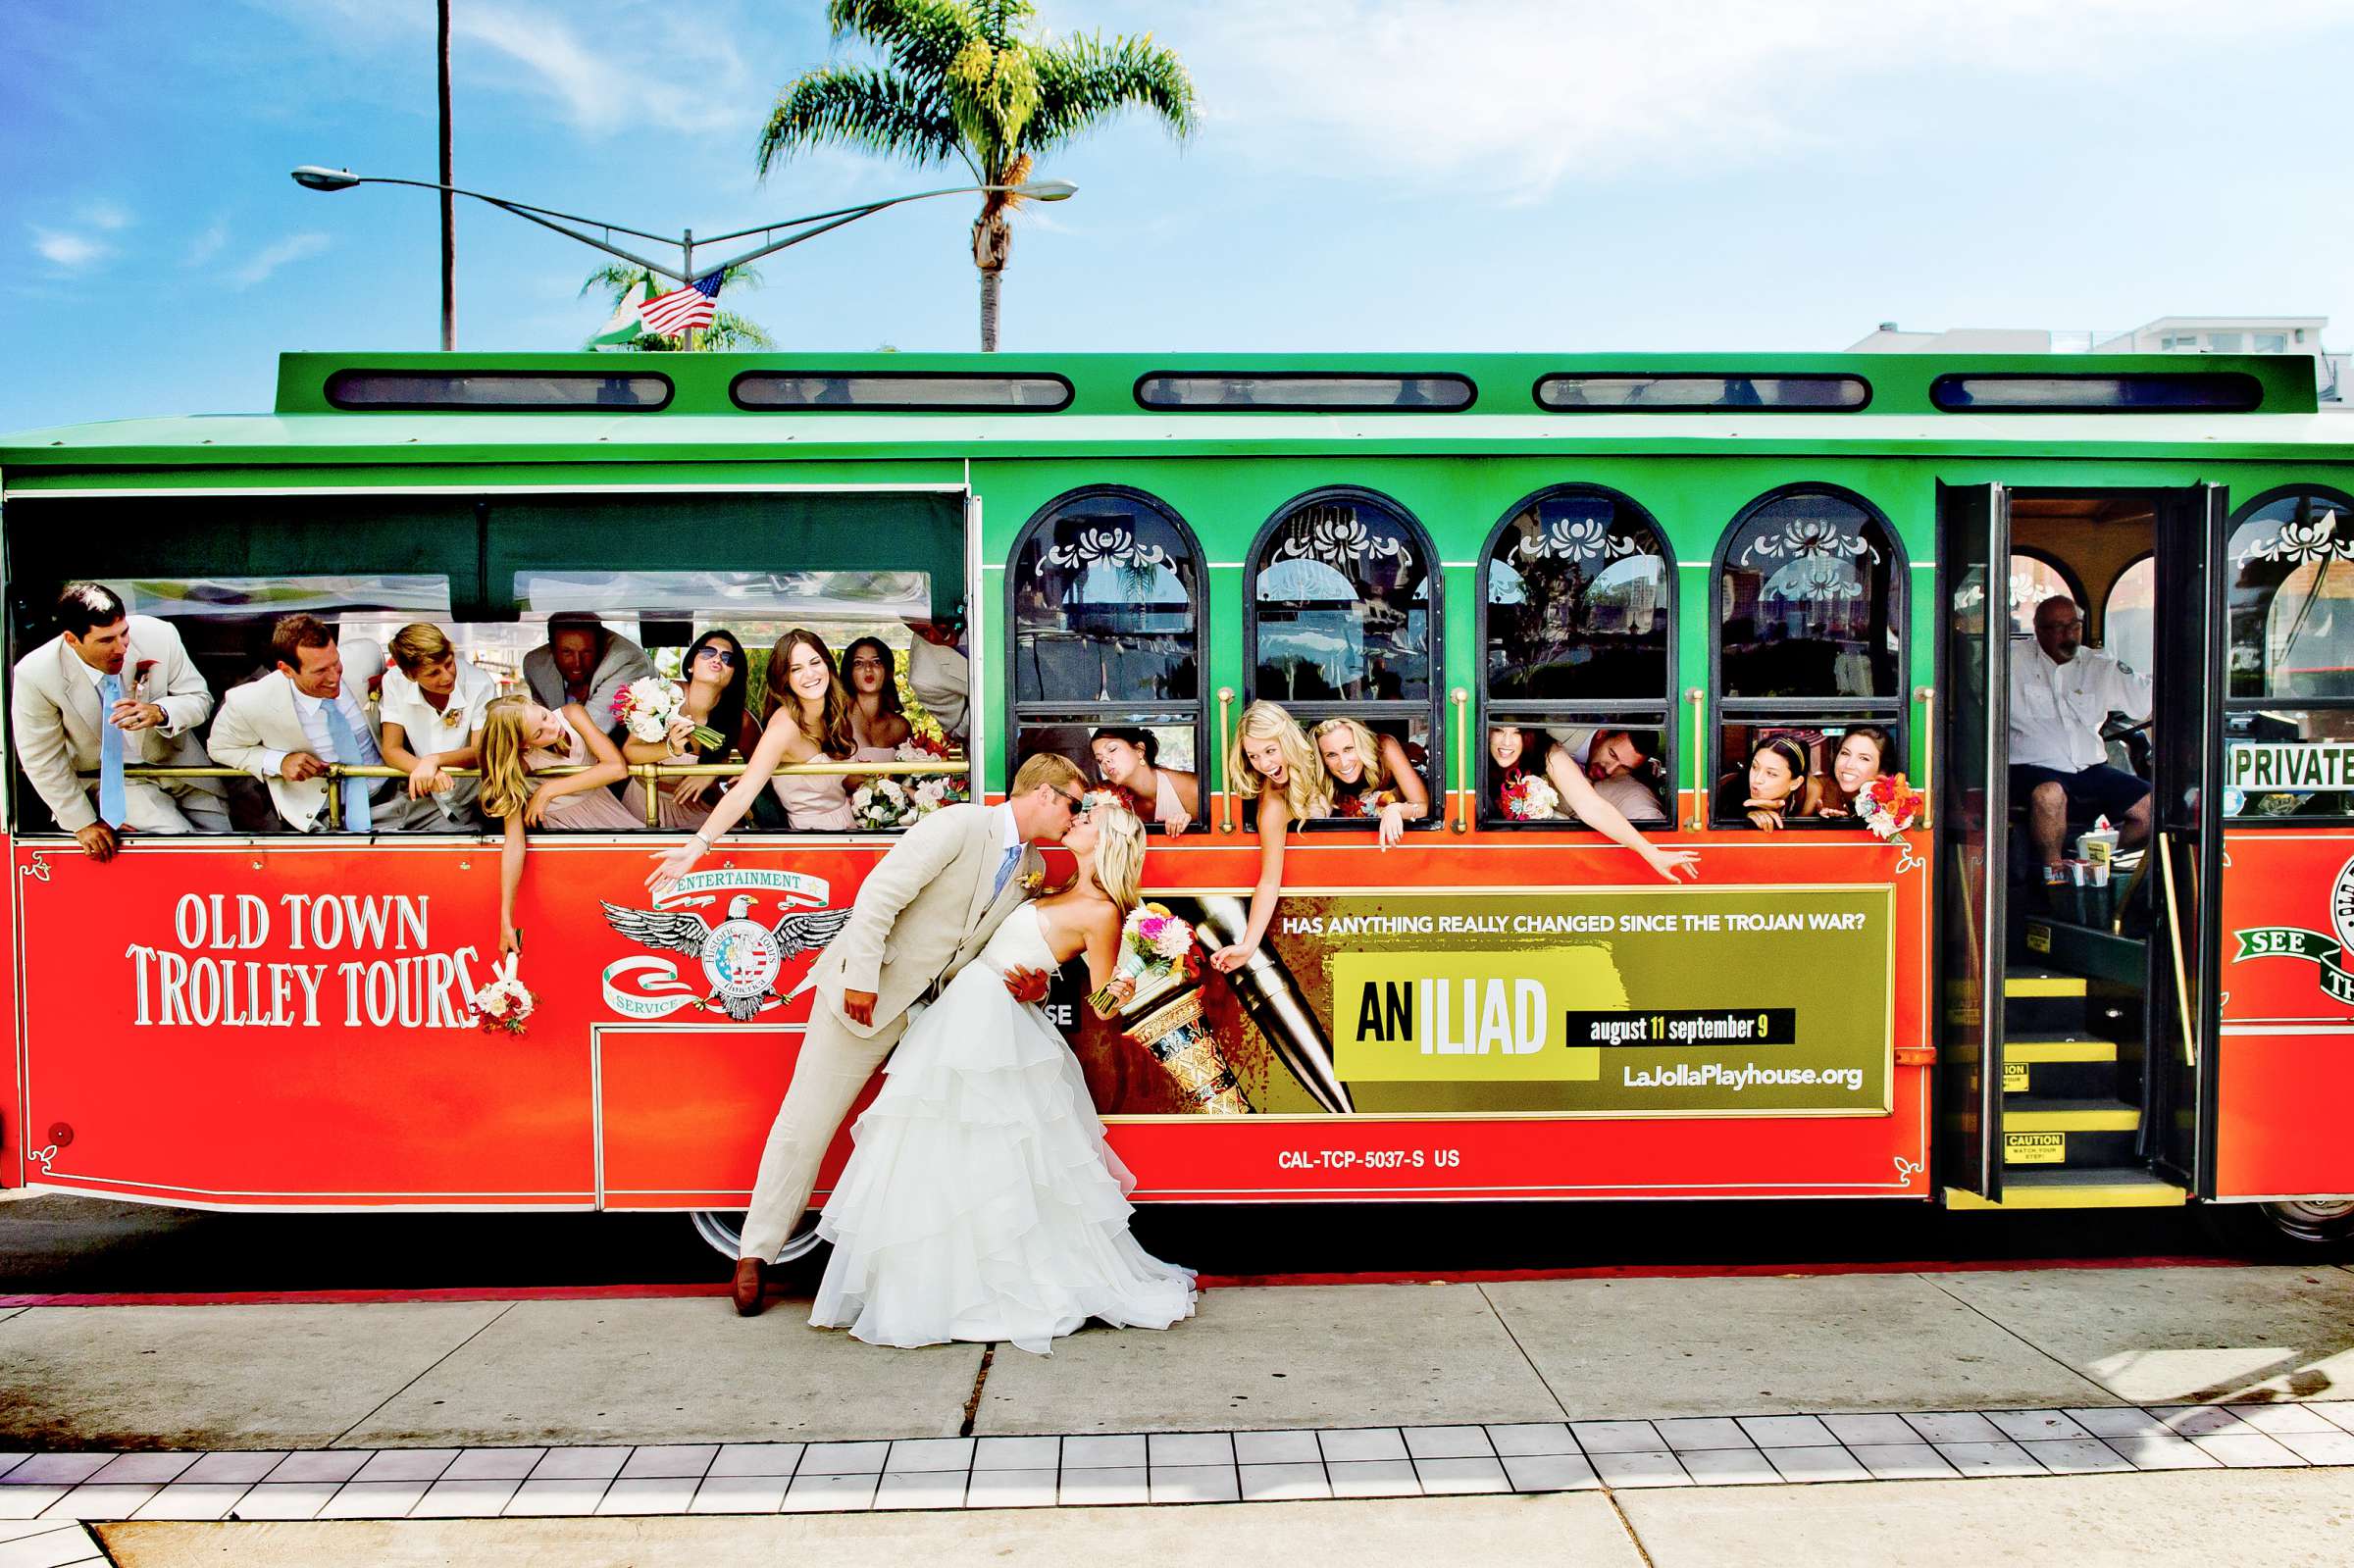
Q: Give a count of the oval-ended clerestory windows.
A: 5